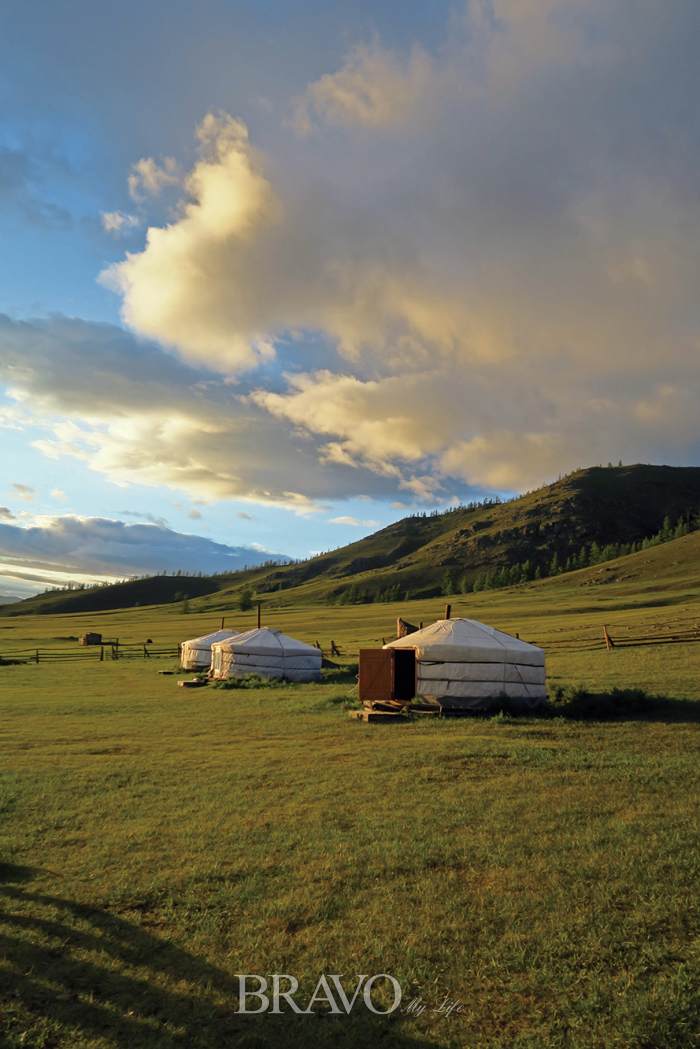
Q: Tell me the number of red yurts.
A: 0